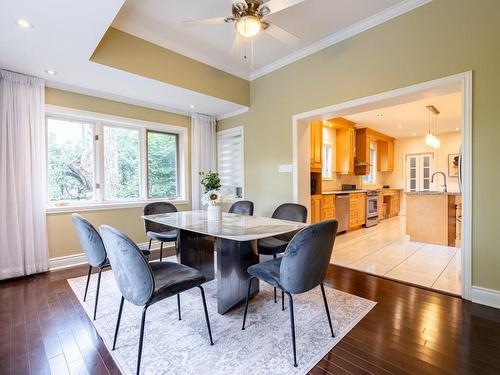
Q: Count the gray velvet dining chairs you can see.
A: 6